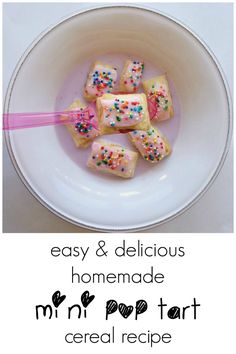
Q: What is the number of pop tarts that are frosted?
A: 7